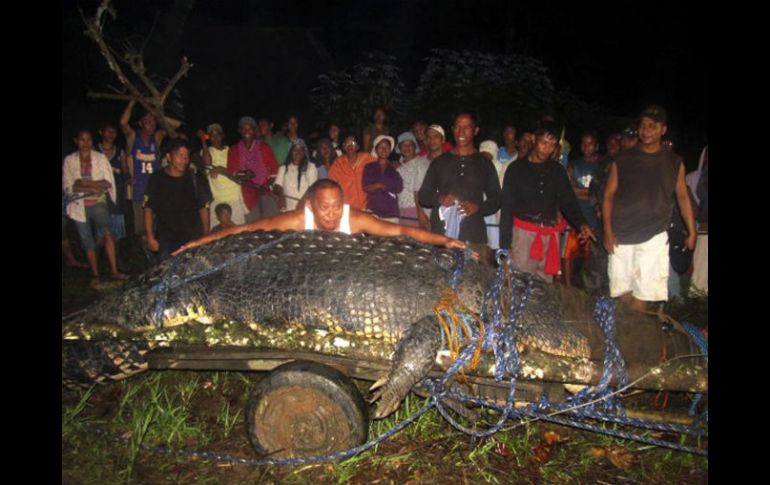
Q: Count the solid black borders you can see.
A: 2